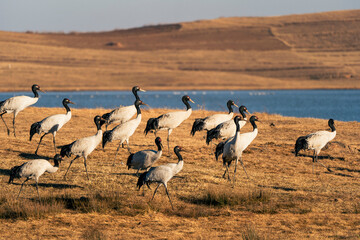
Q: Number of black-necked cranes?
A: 14